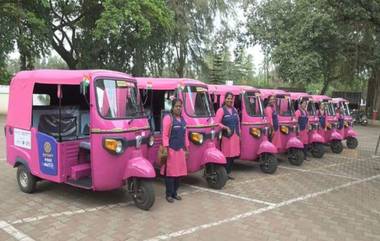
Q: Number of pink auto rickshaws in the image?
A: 7